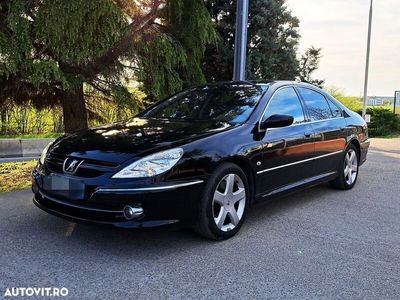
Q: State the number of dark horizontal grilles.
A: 2